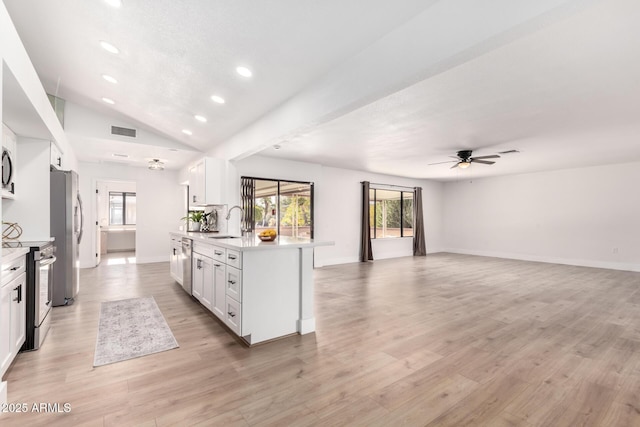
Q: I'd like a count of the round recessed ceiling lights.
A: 8